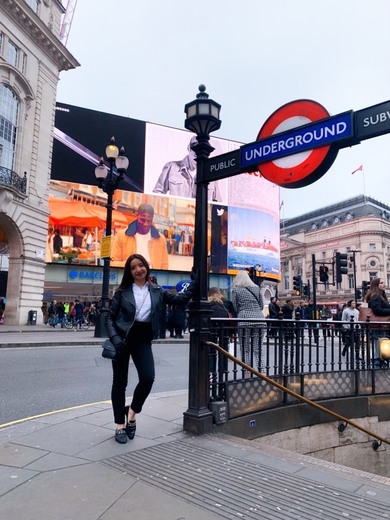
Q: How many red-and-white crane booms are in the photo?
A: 1